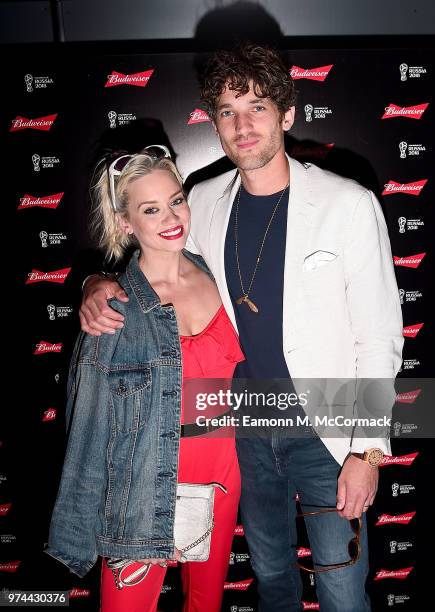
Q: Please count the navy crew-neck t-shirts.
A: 1